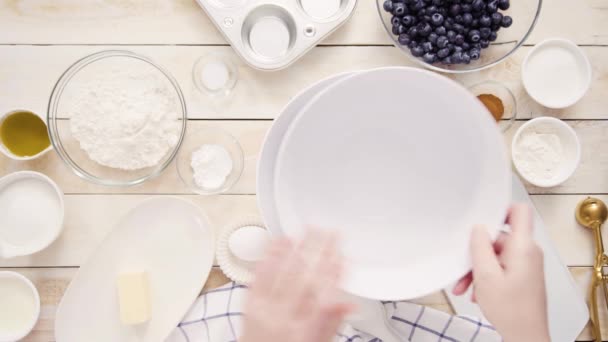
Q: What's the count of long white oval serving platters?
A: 1